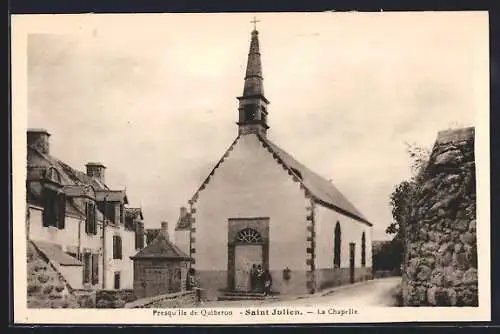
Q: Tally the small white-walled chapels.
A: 1